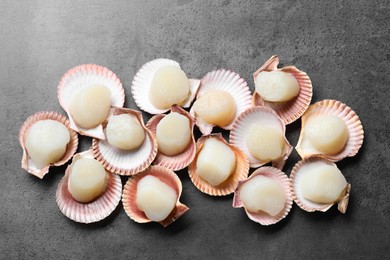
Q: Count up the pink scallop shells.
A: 14